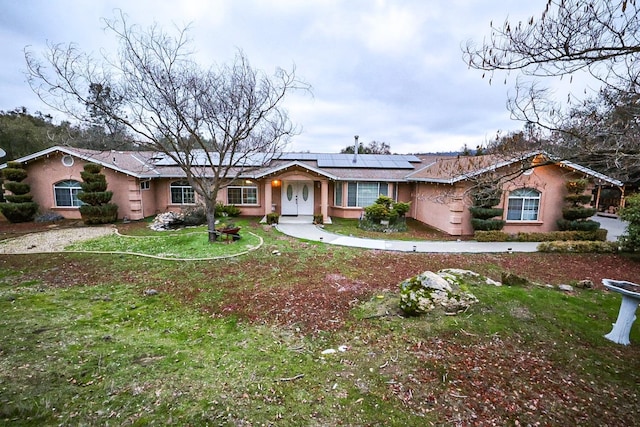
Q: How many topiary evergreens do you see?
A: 4